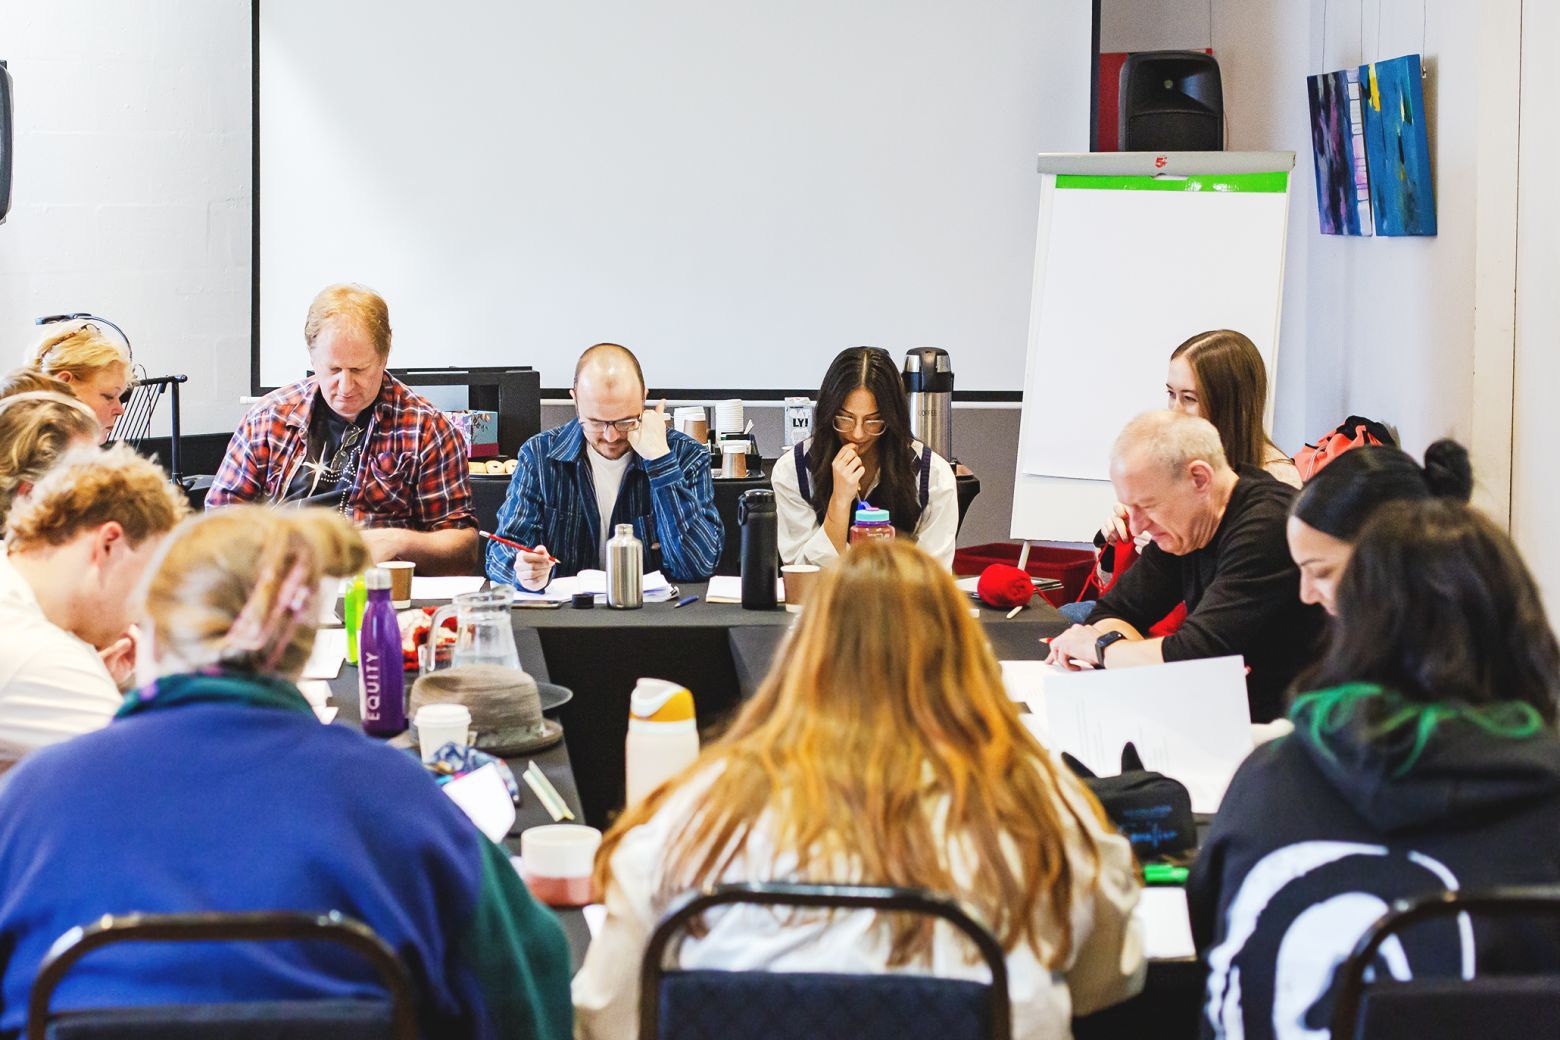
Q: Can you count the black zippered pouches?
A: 1